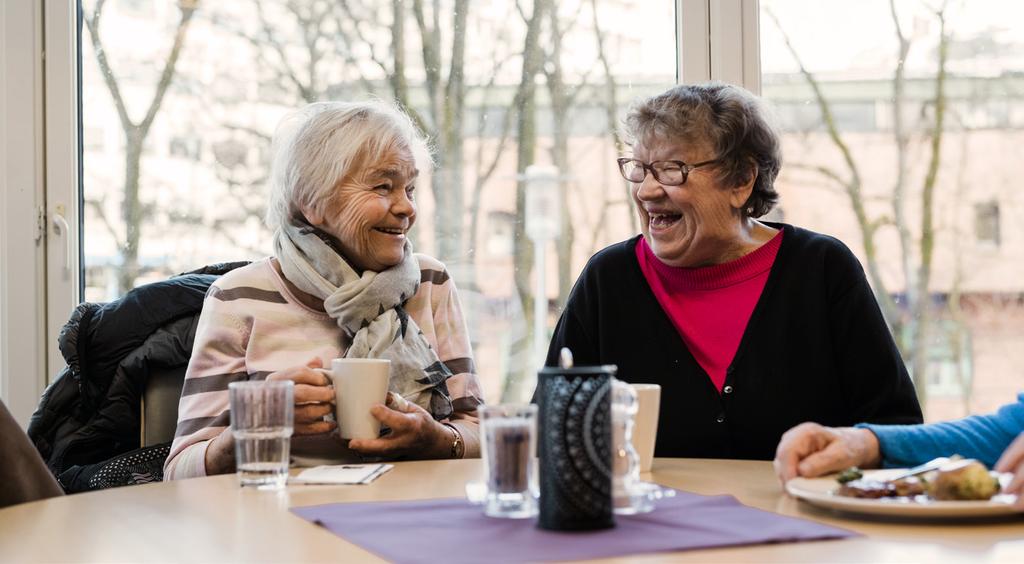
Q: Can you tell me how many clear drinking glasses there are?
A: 2